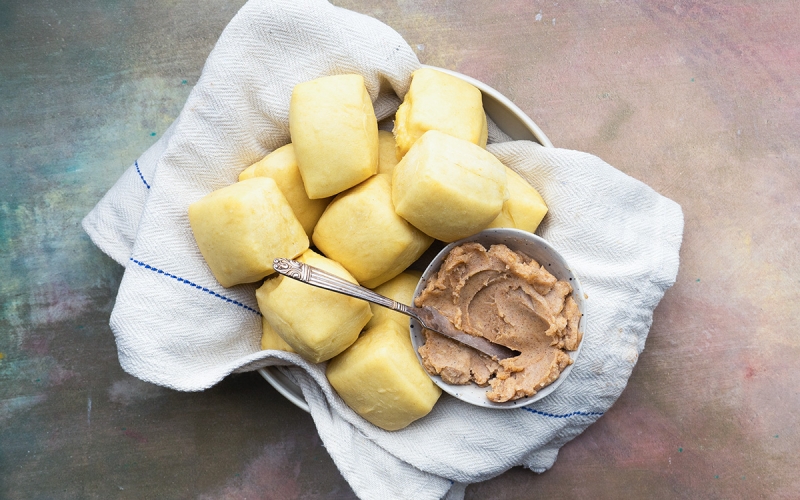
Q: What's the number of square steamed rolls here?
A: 12